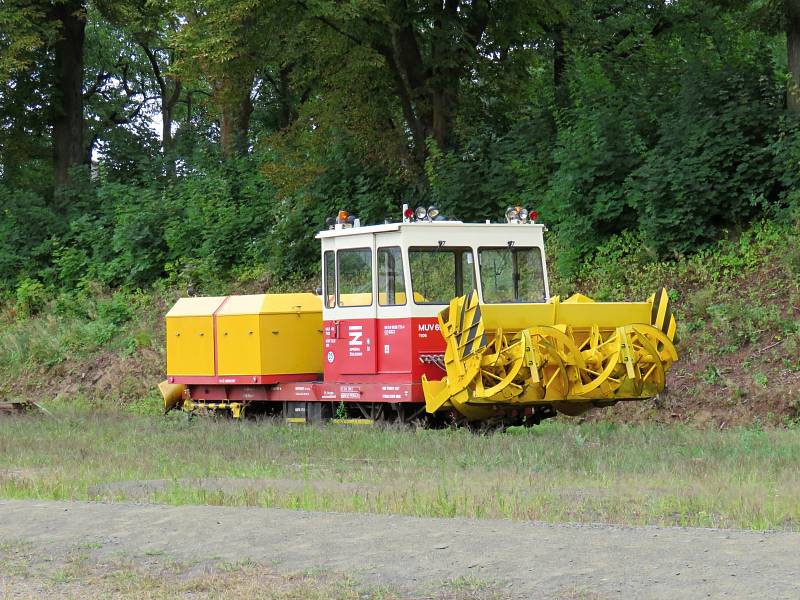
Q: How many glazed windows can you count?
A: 5